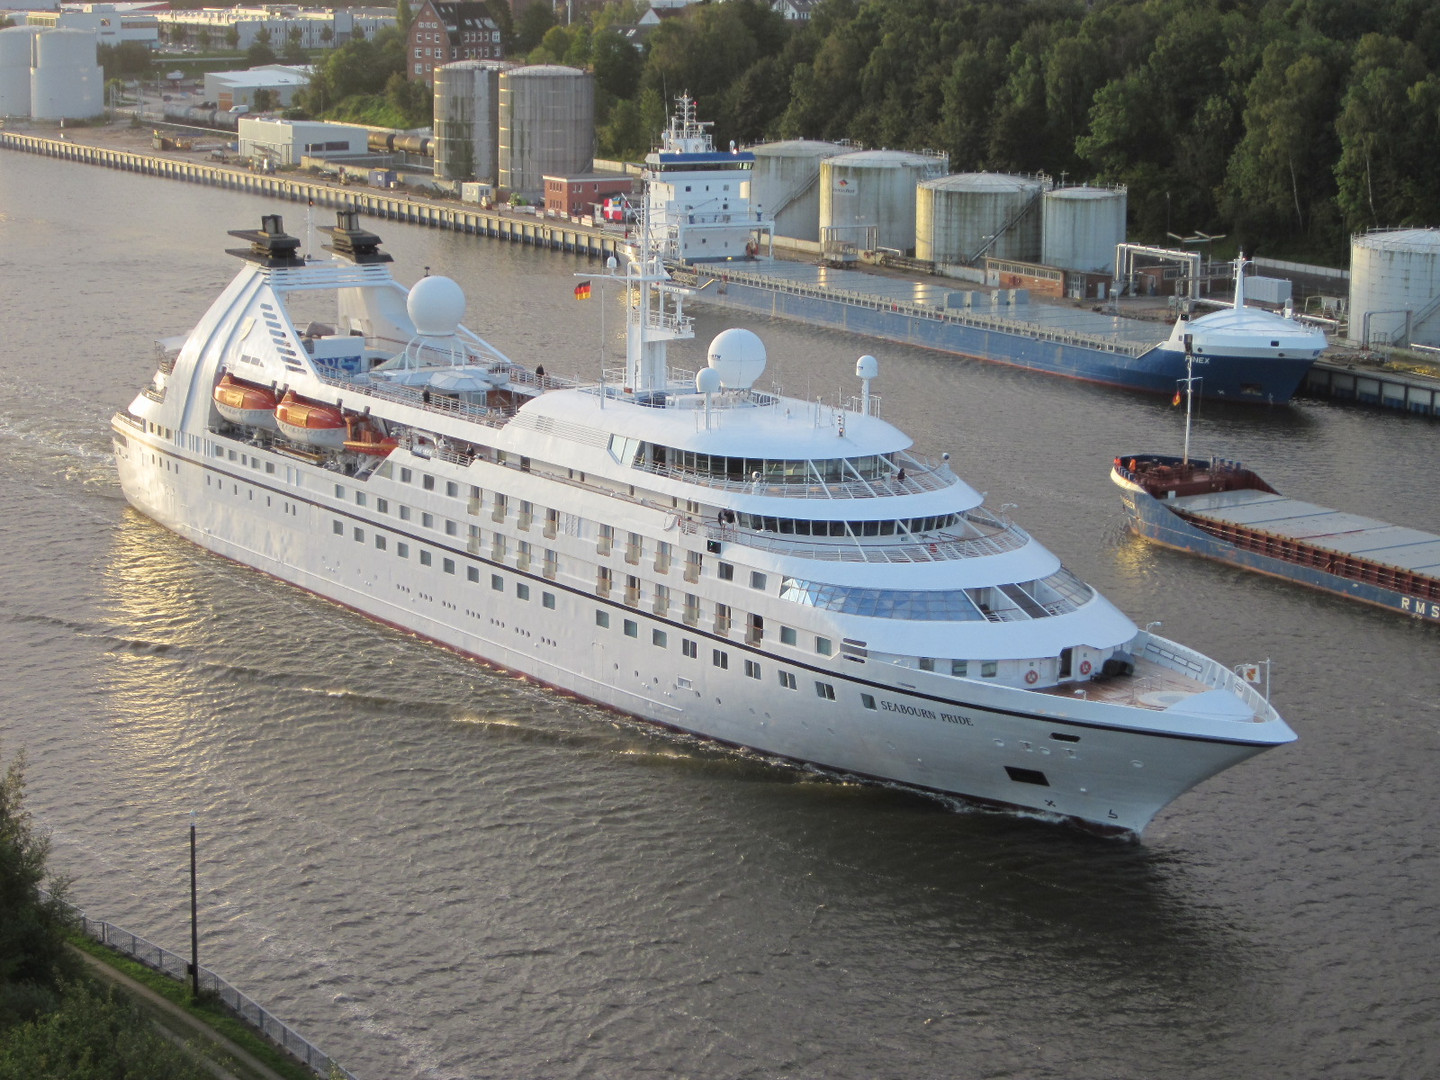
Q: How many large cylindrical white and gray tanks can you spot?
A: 9